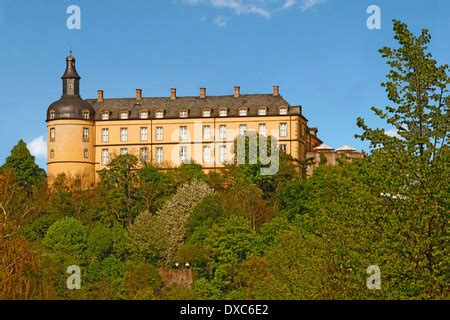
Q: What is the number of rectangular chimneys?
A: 6